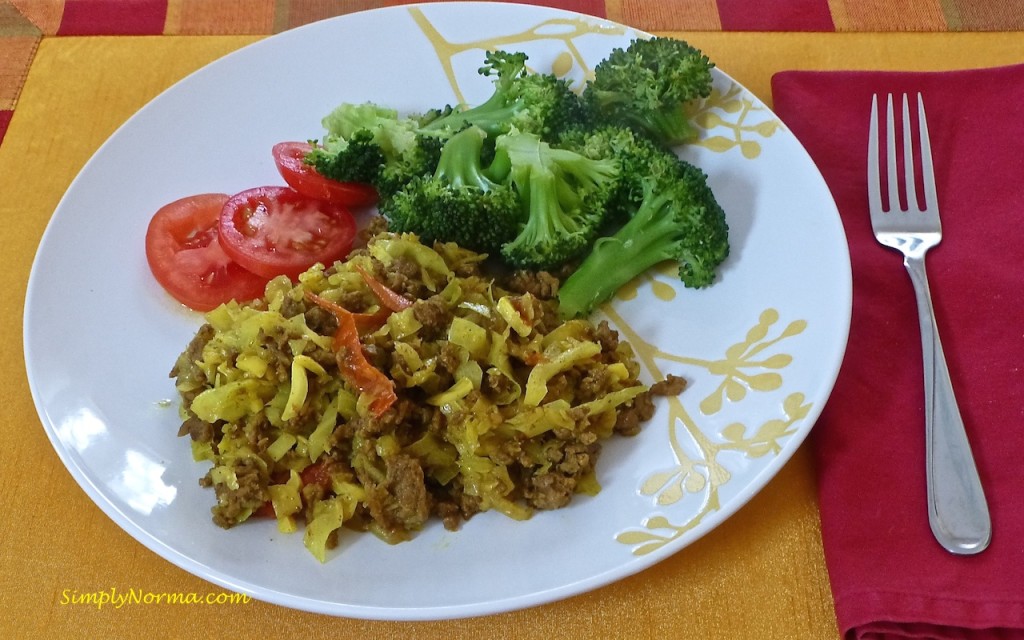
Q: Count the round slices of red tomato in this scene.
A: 3